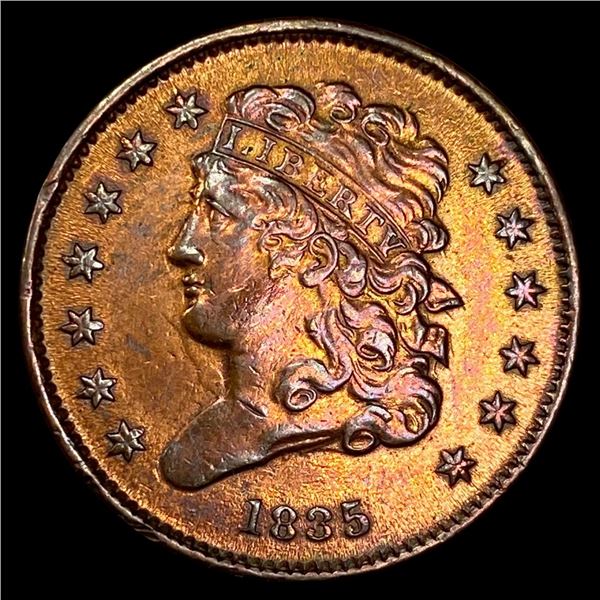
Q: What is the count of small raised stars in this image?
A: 13